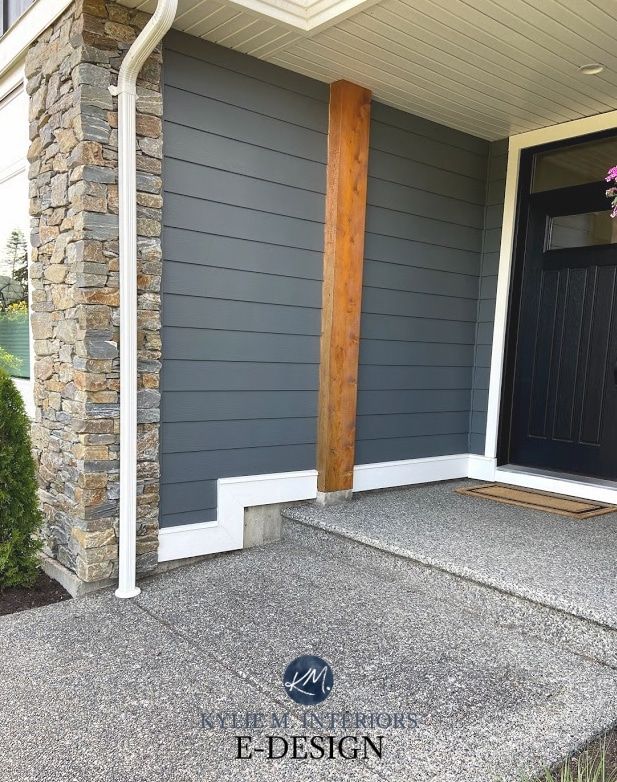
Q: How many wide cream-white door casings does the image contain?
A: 1